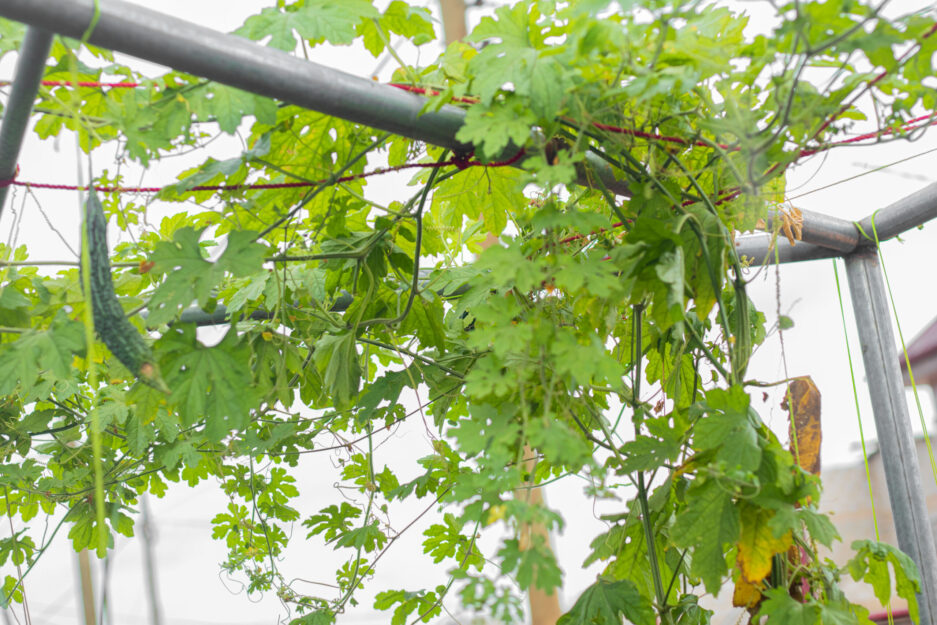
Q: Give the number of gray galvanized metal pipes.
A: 5